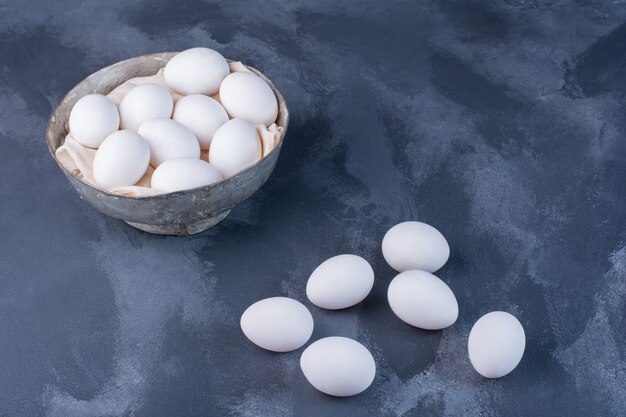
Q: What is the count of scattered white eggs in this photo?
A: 6